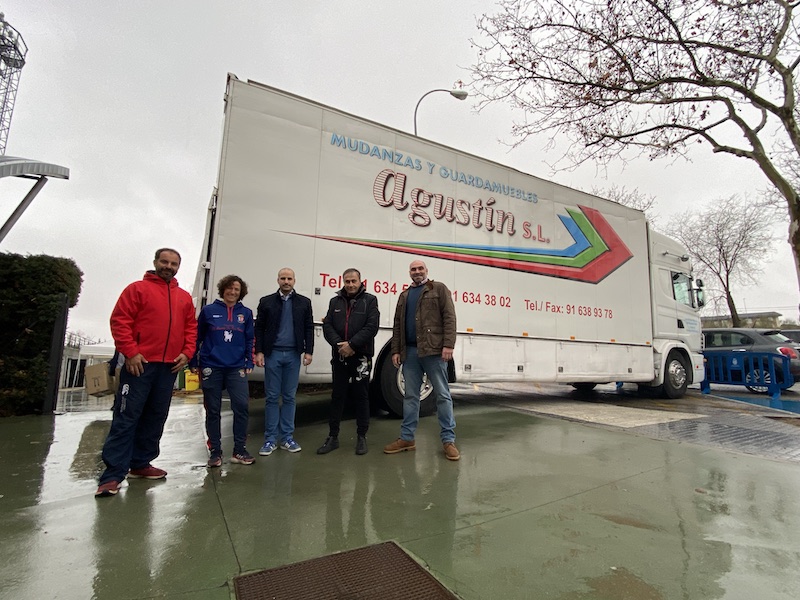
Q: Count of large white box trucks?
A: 1